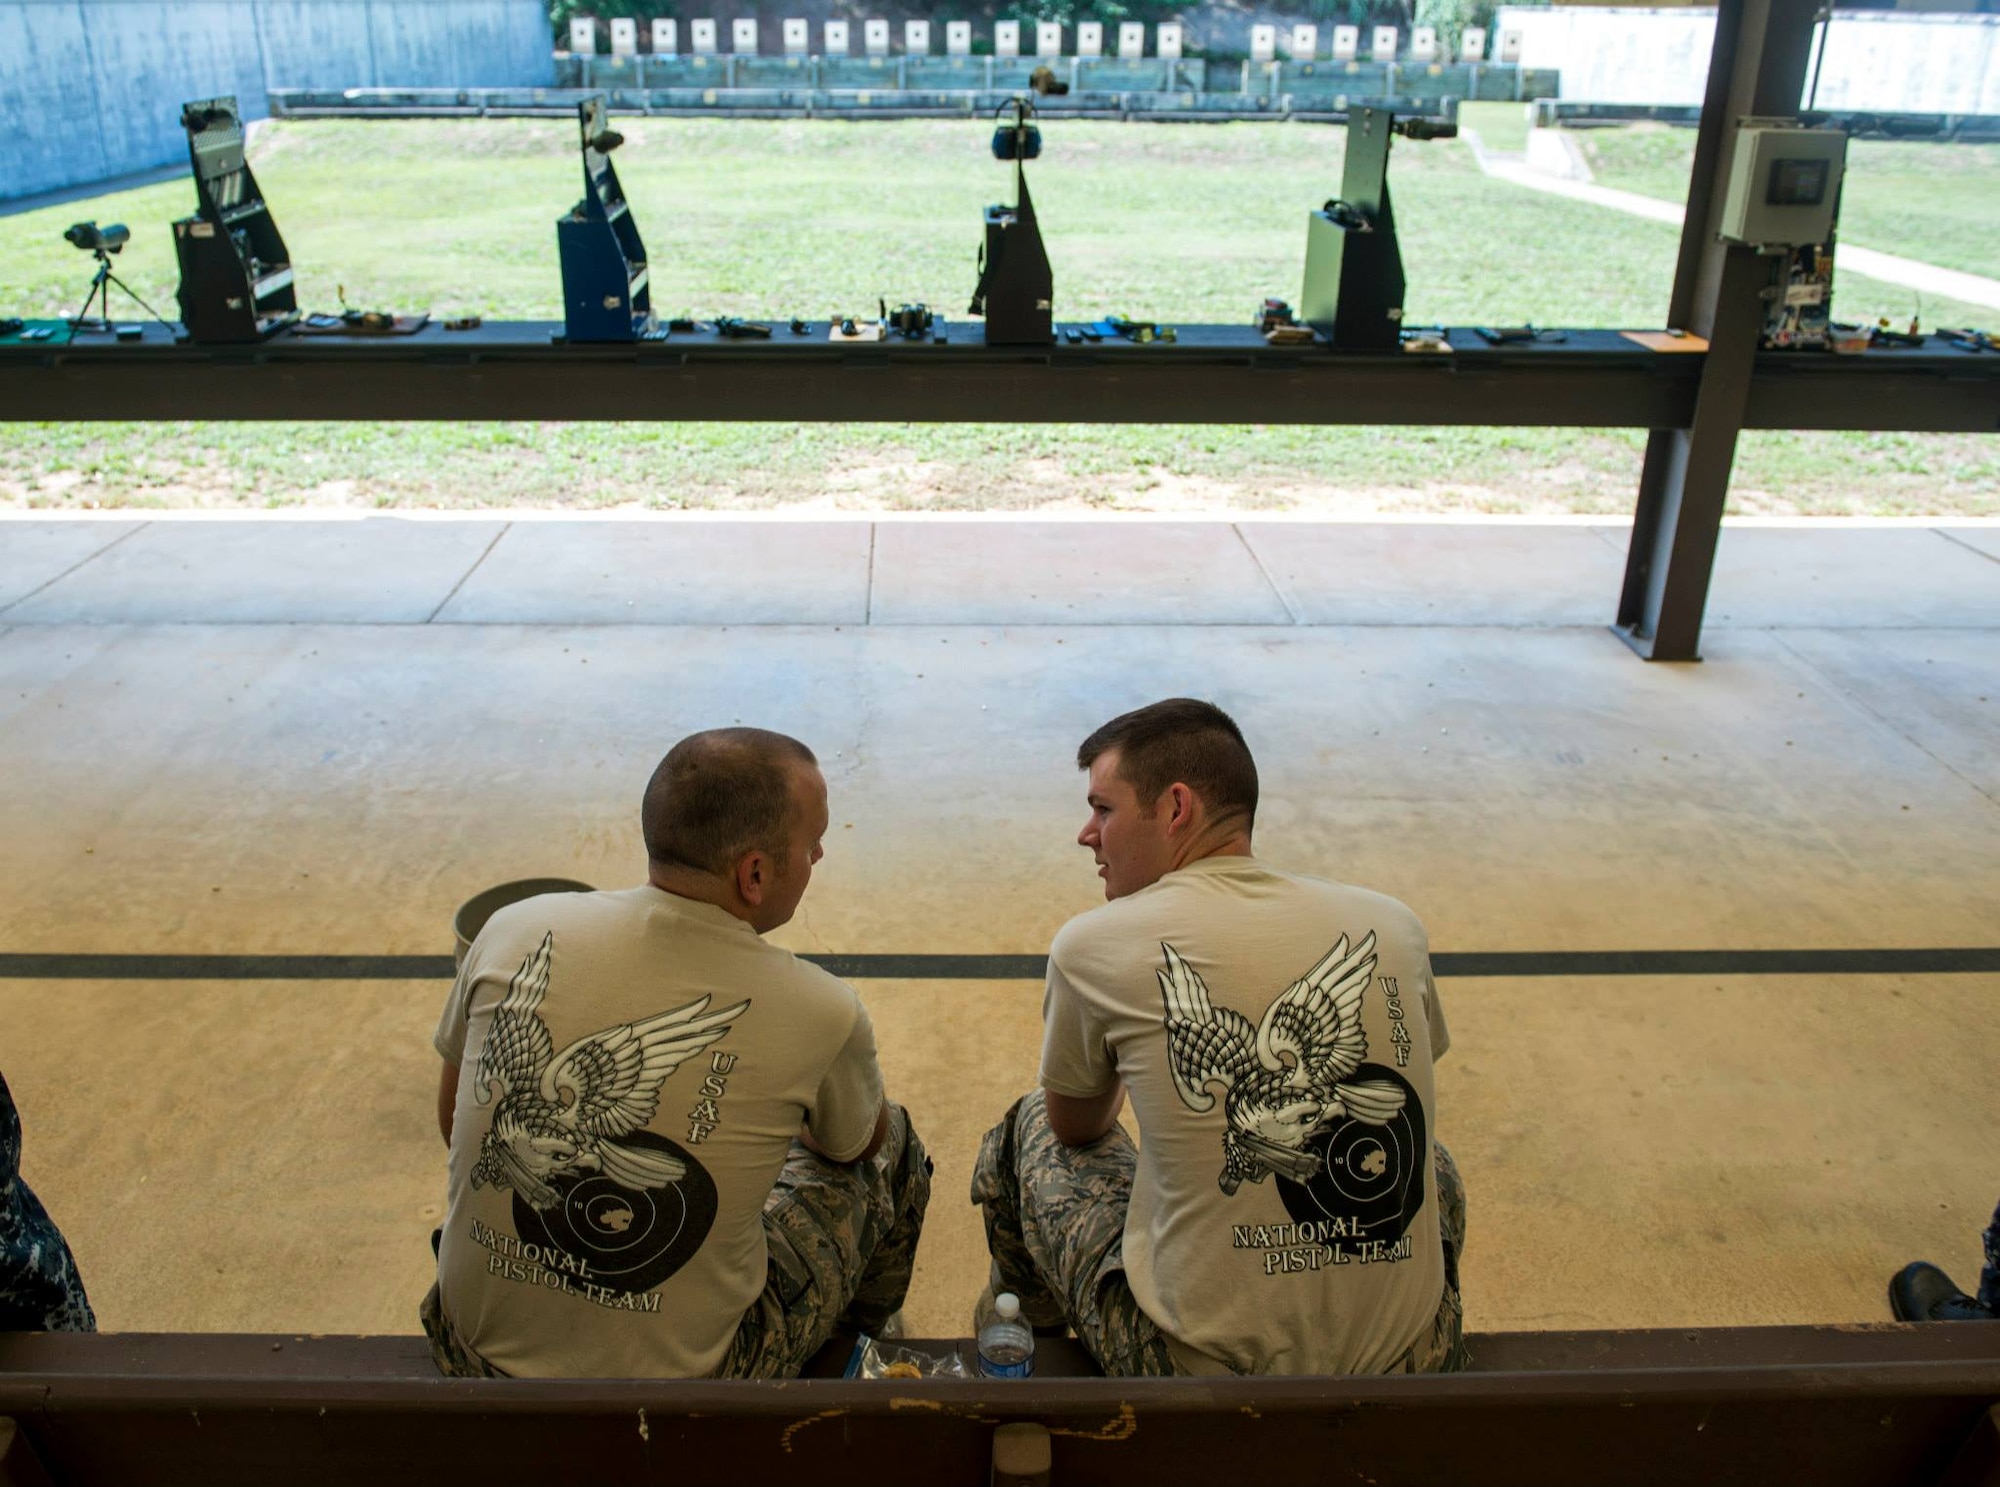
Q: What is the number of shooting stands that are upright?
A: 4